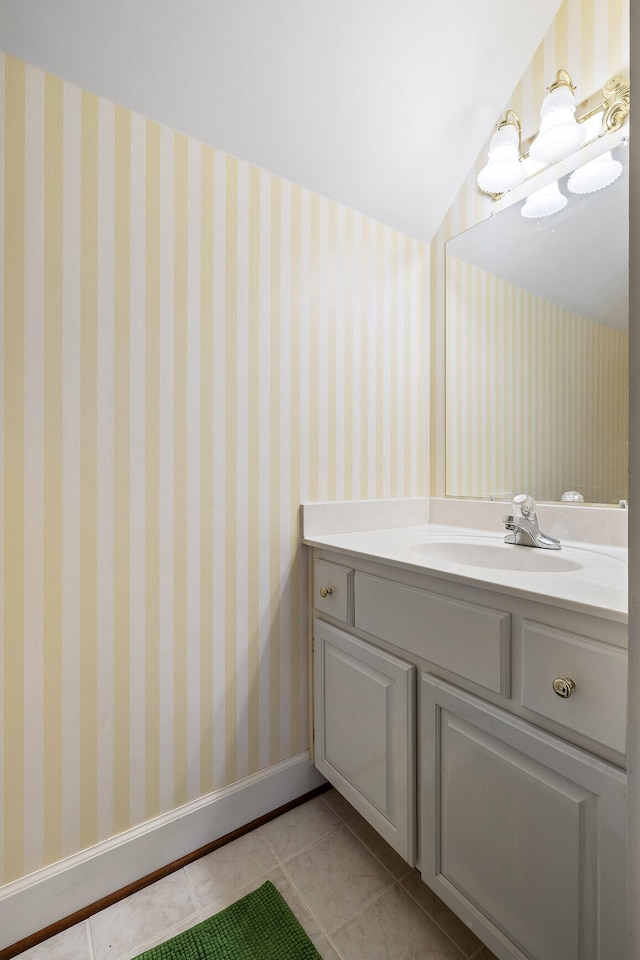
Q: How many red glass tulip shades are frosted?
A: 0